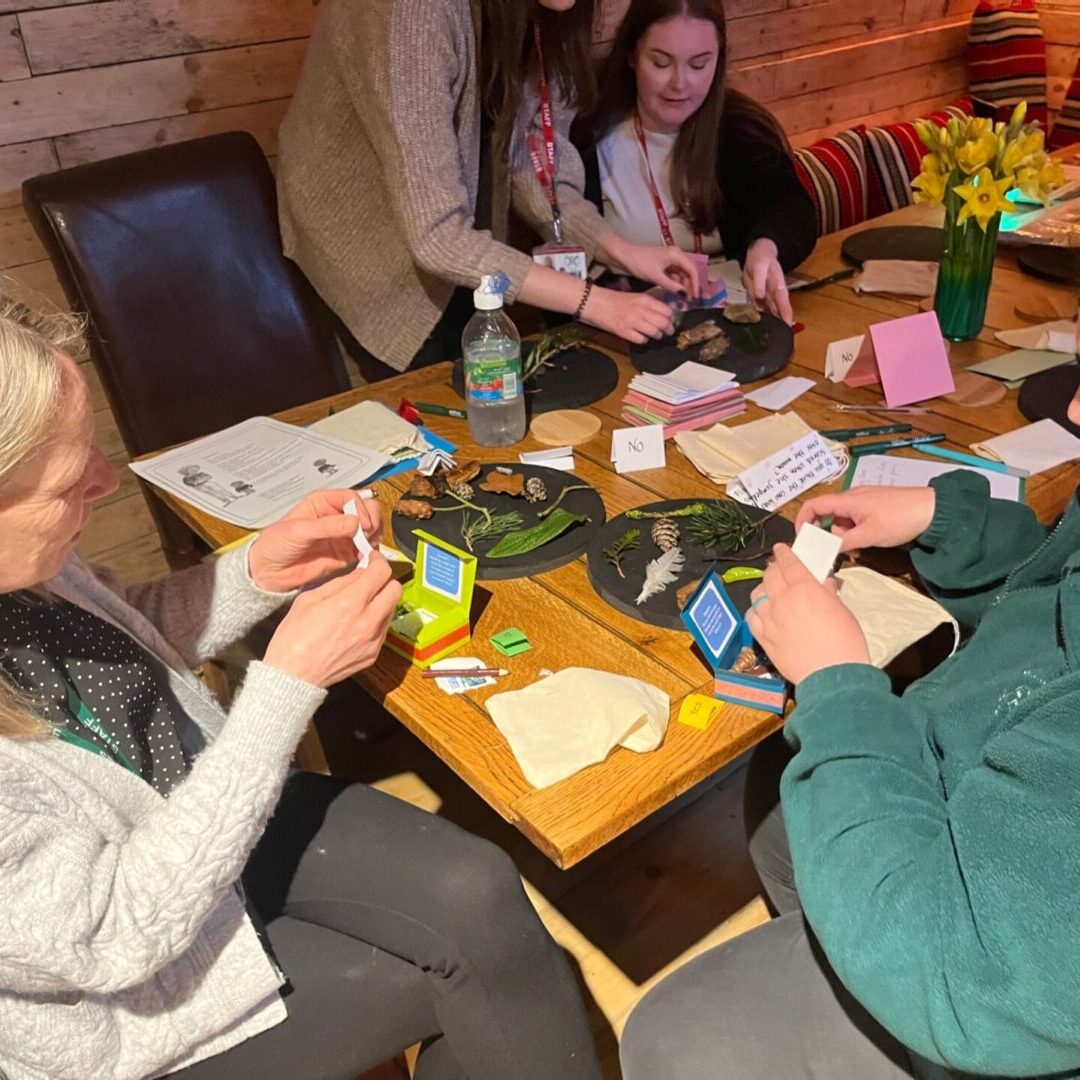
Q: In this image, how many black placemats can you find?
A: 7